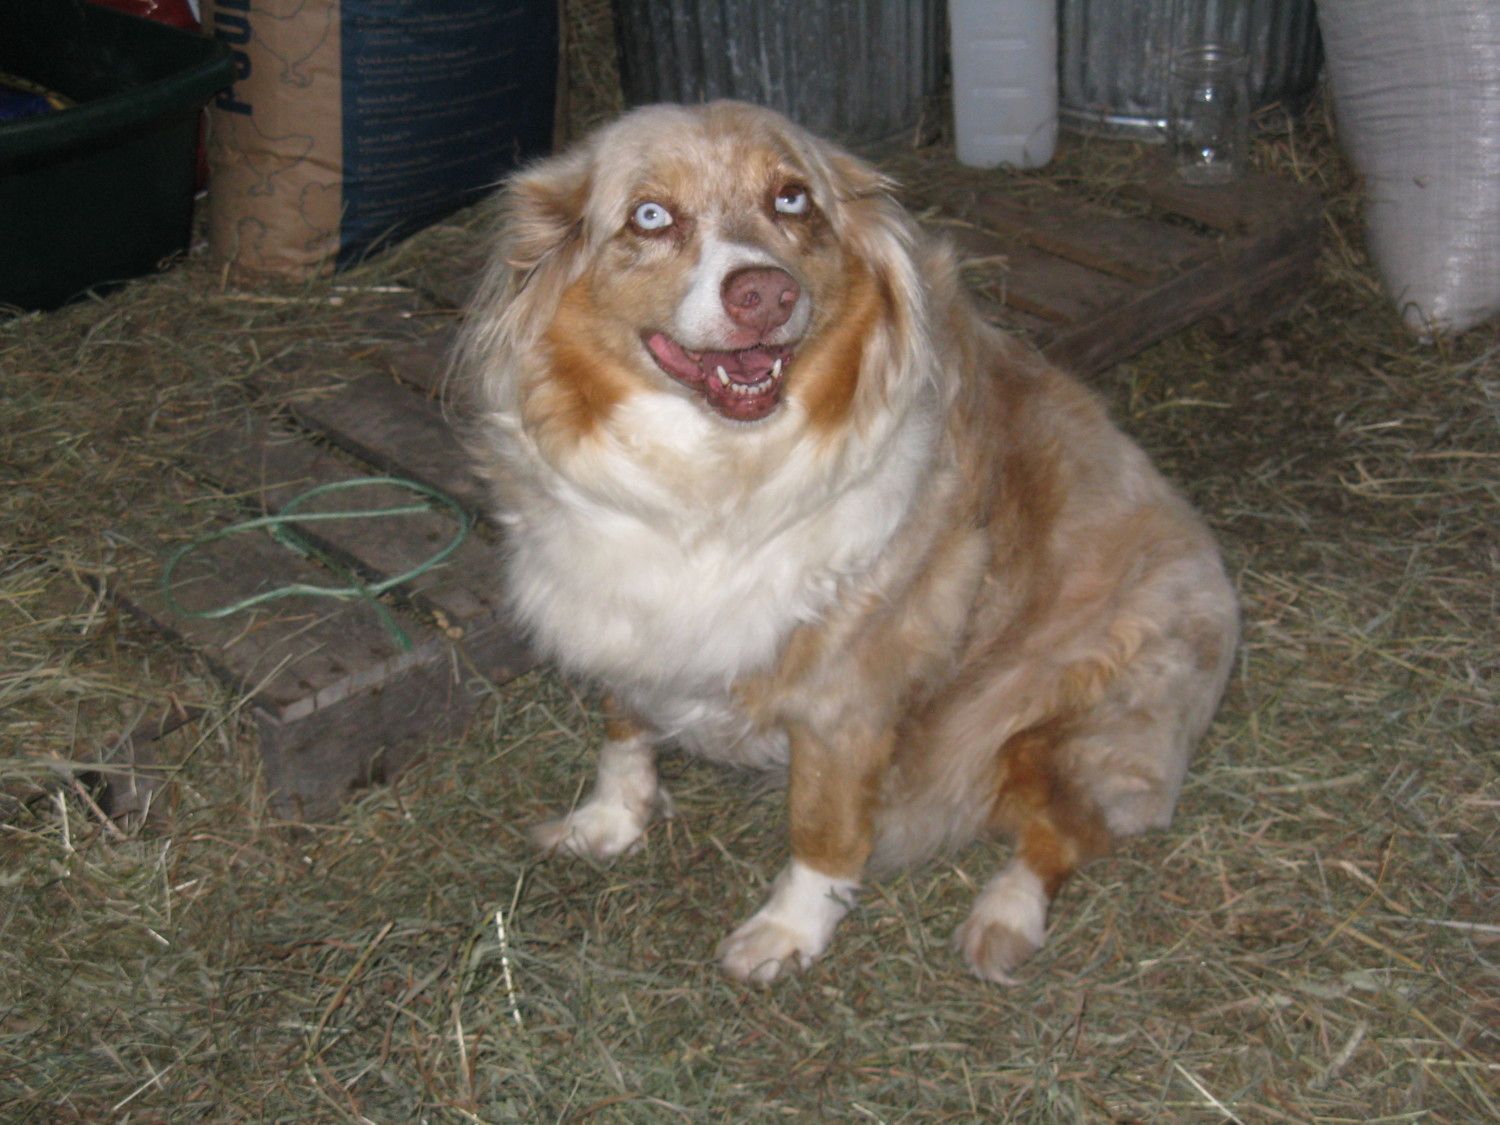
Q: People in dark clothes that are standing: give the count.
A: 0